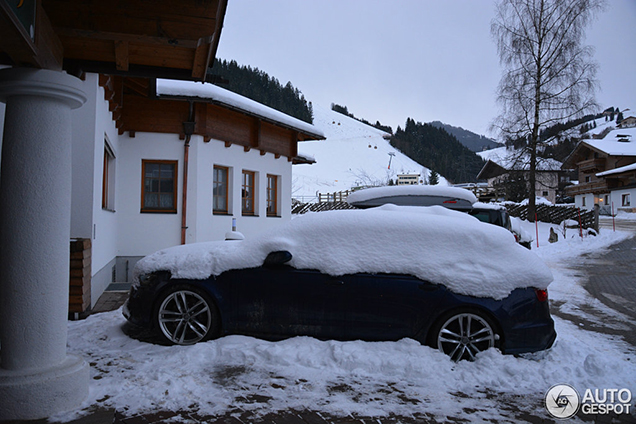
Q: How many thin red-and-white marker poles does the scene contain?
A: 3